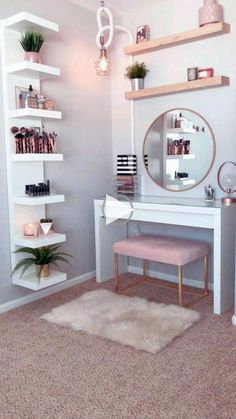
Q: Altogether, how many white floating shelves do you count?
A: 7